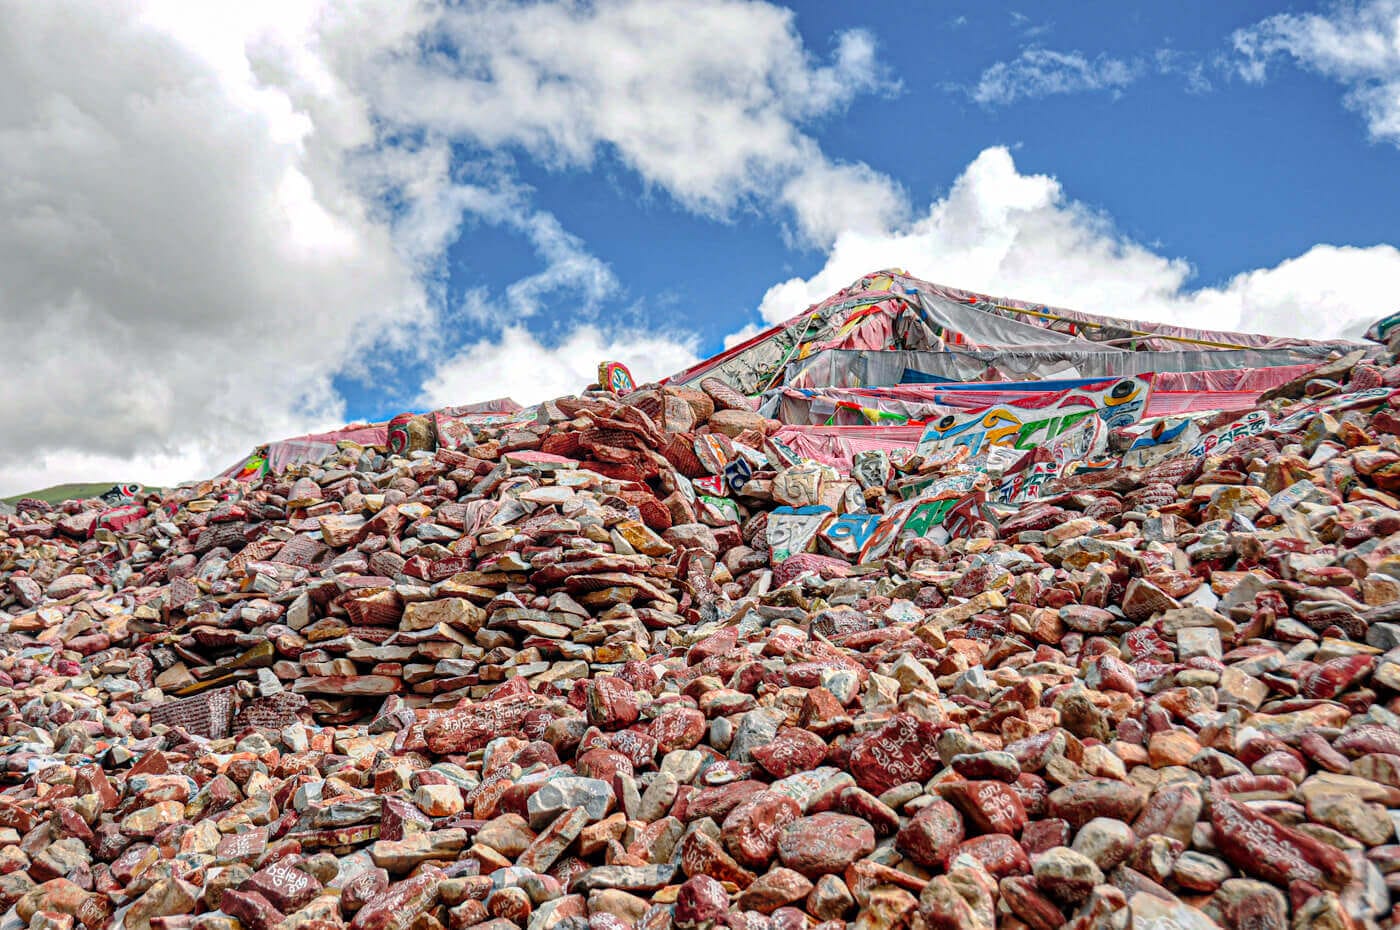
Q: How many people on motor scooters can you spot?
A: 0